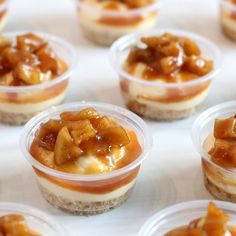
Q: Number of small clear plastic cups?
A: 9